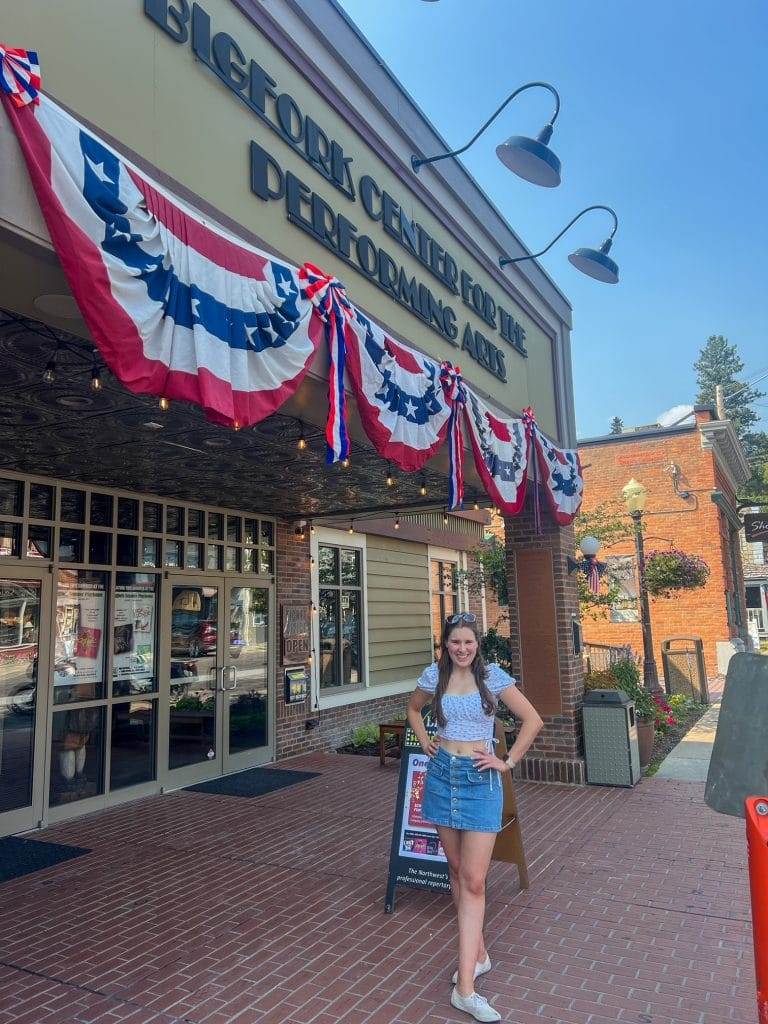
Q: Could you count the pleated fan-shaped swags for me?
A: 4